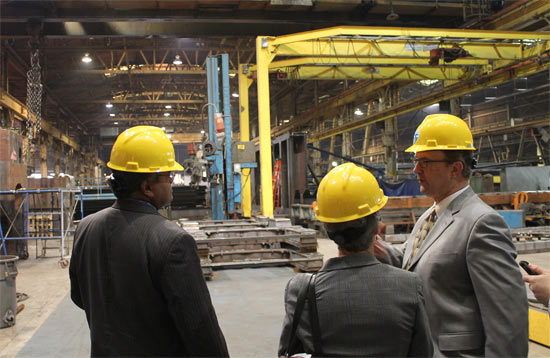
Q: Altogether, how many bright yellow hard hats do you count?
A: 3